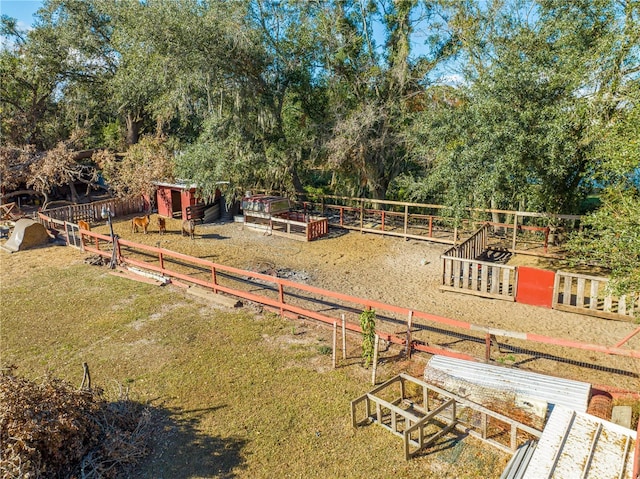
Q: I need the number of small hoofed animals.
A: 4